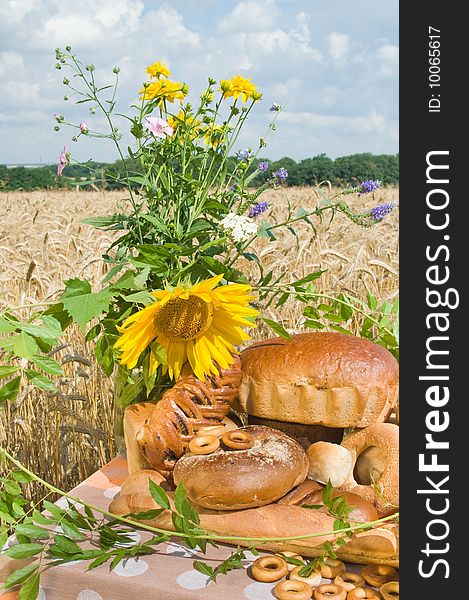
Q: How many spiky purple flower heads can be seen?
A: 5